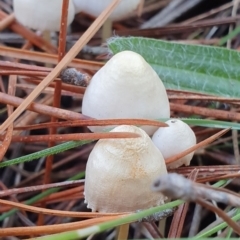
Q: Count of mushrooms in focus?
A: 3